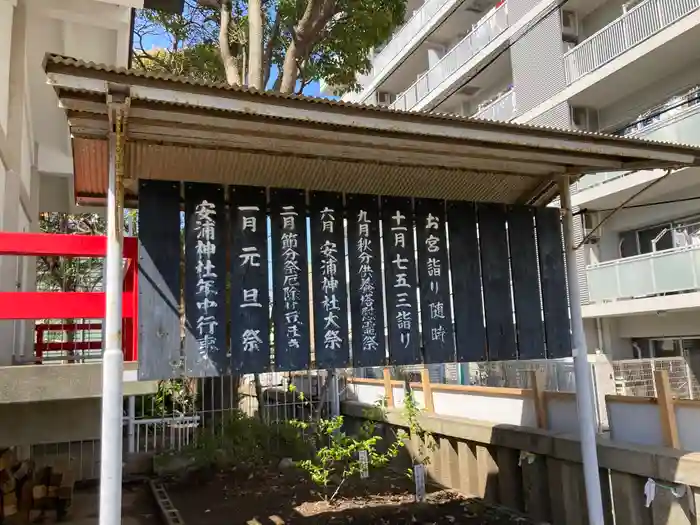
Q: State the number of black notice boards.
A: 12